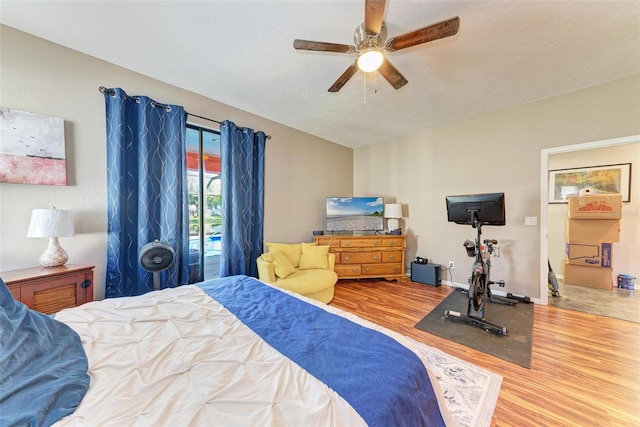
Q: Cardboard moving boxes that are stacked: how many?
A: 4